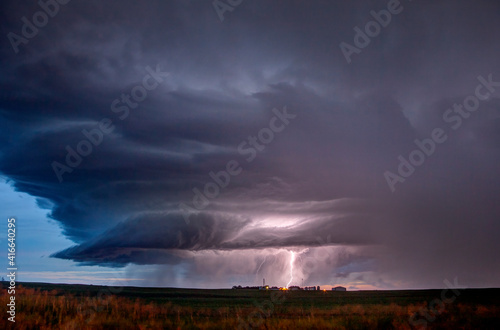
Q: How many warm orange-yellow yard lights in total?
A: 3